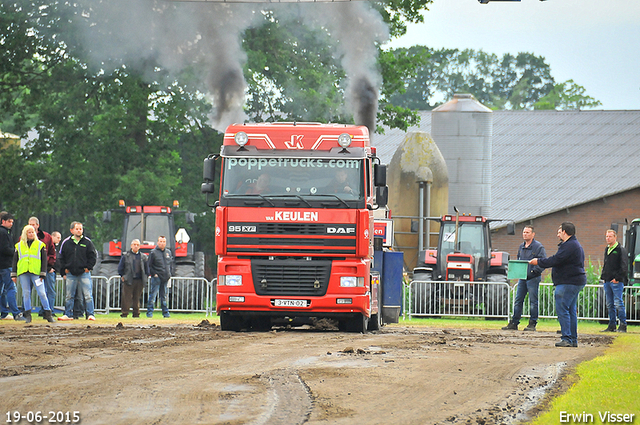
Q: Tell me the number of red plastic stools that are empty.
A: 0